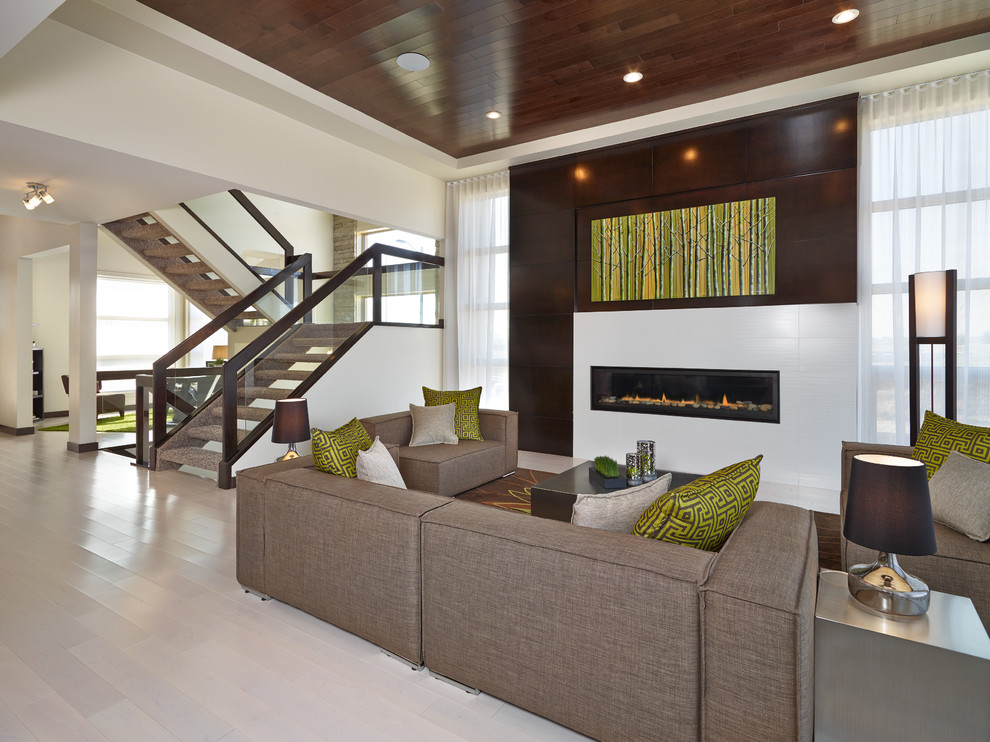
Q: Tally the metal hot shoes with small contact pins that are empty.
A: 0